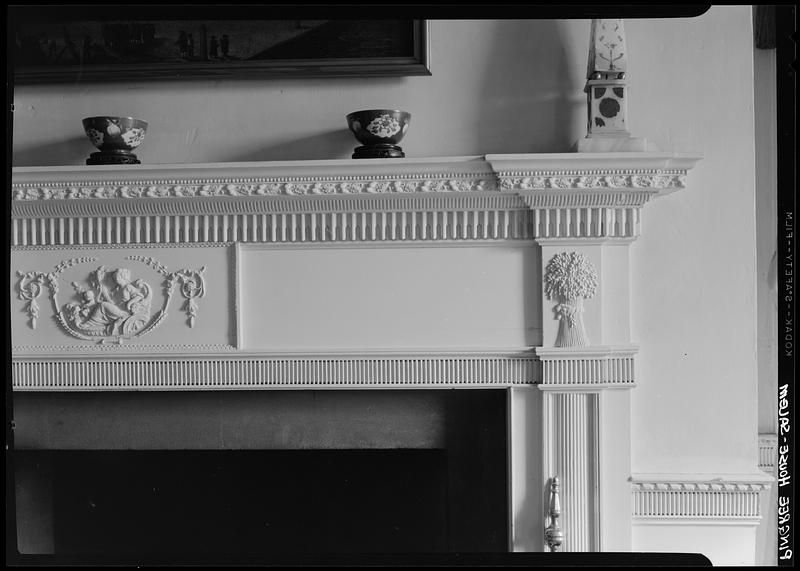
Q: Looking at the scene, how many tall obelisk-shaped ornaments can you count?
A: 1